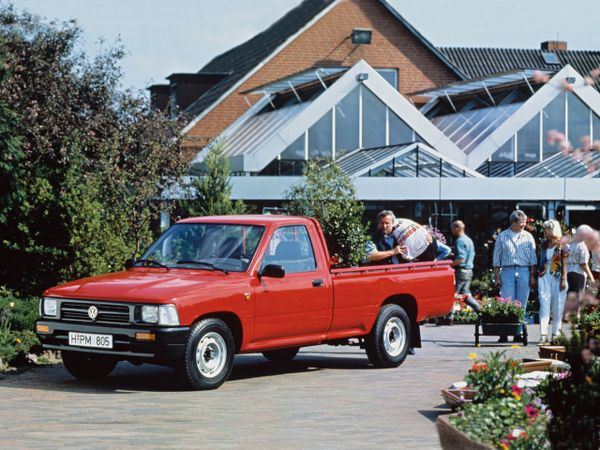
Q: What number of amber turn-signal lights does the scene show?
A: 3